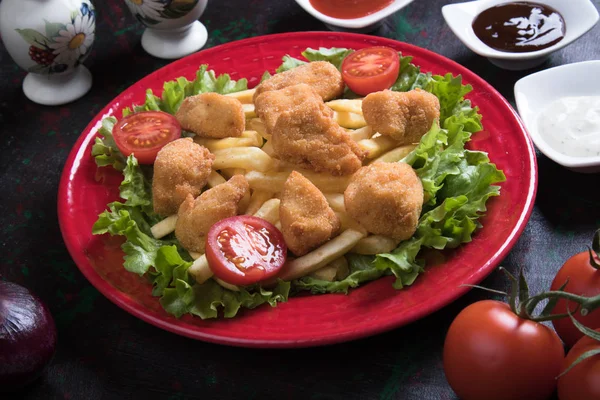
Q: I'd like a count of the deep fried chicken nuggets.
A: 9